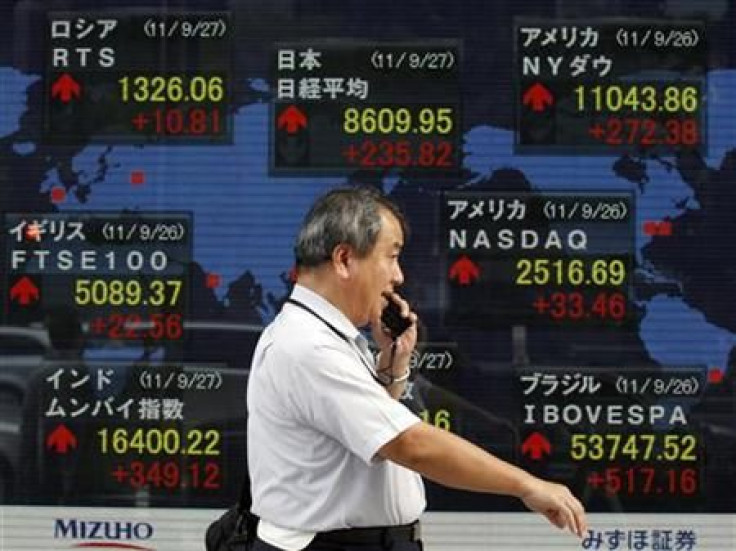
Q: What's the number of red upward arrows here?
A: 7